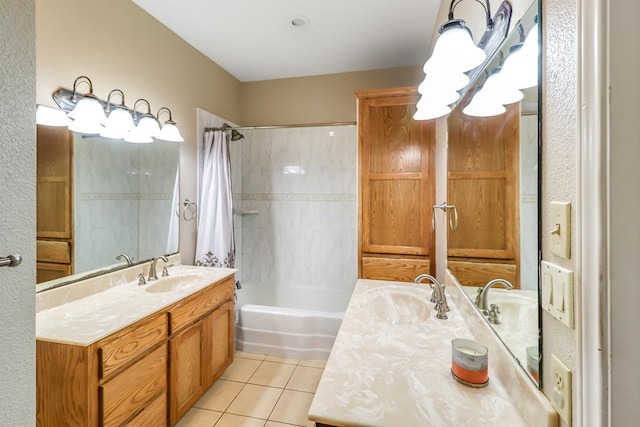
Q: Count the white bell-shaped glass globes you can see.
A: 8